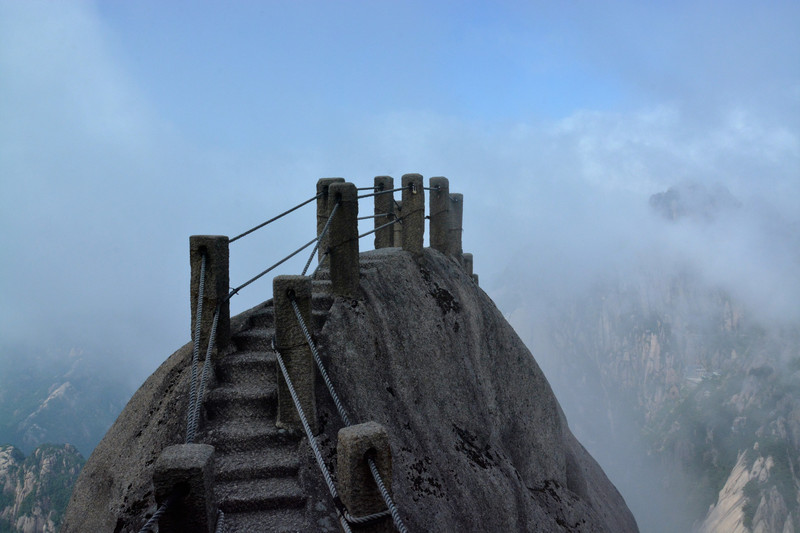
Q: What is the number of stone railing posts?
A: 13